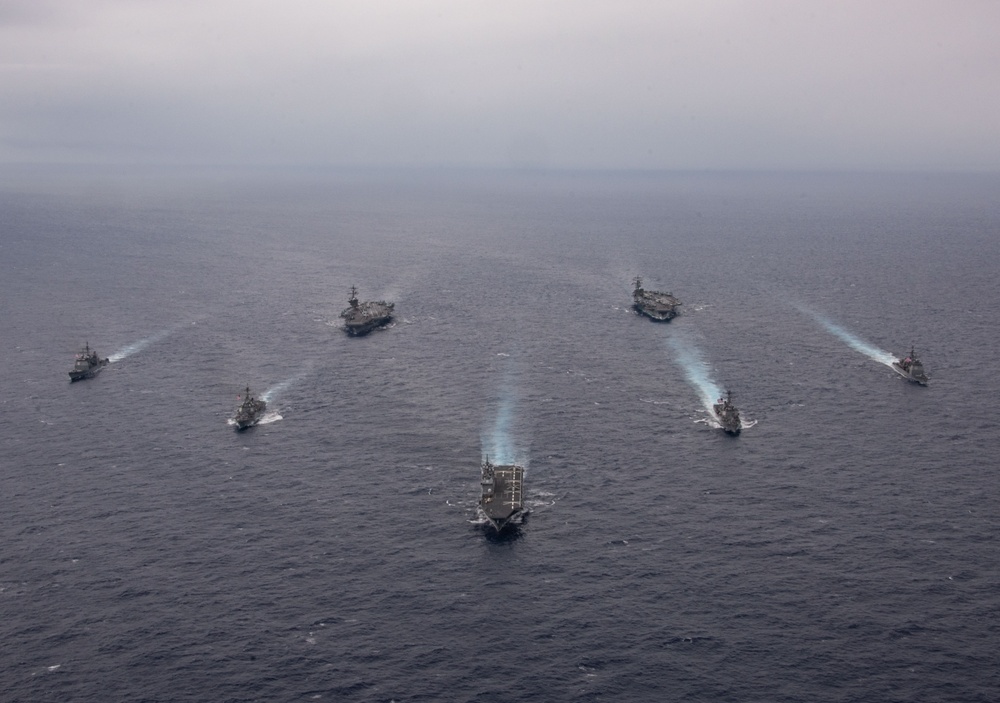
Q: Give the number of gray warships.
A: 7